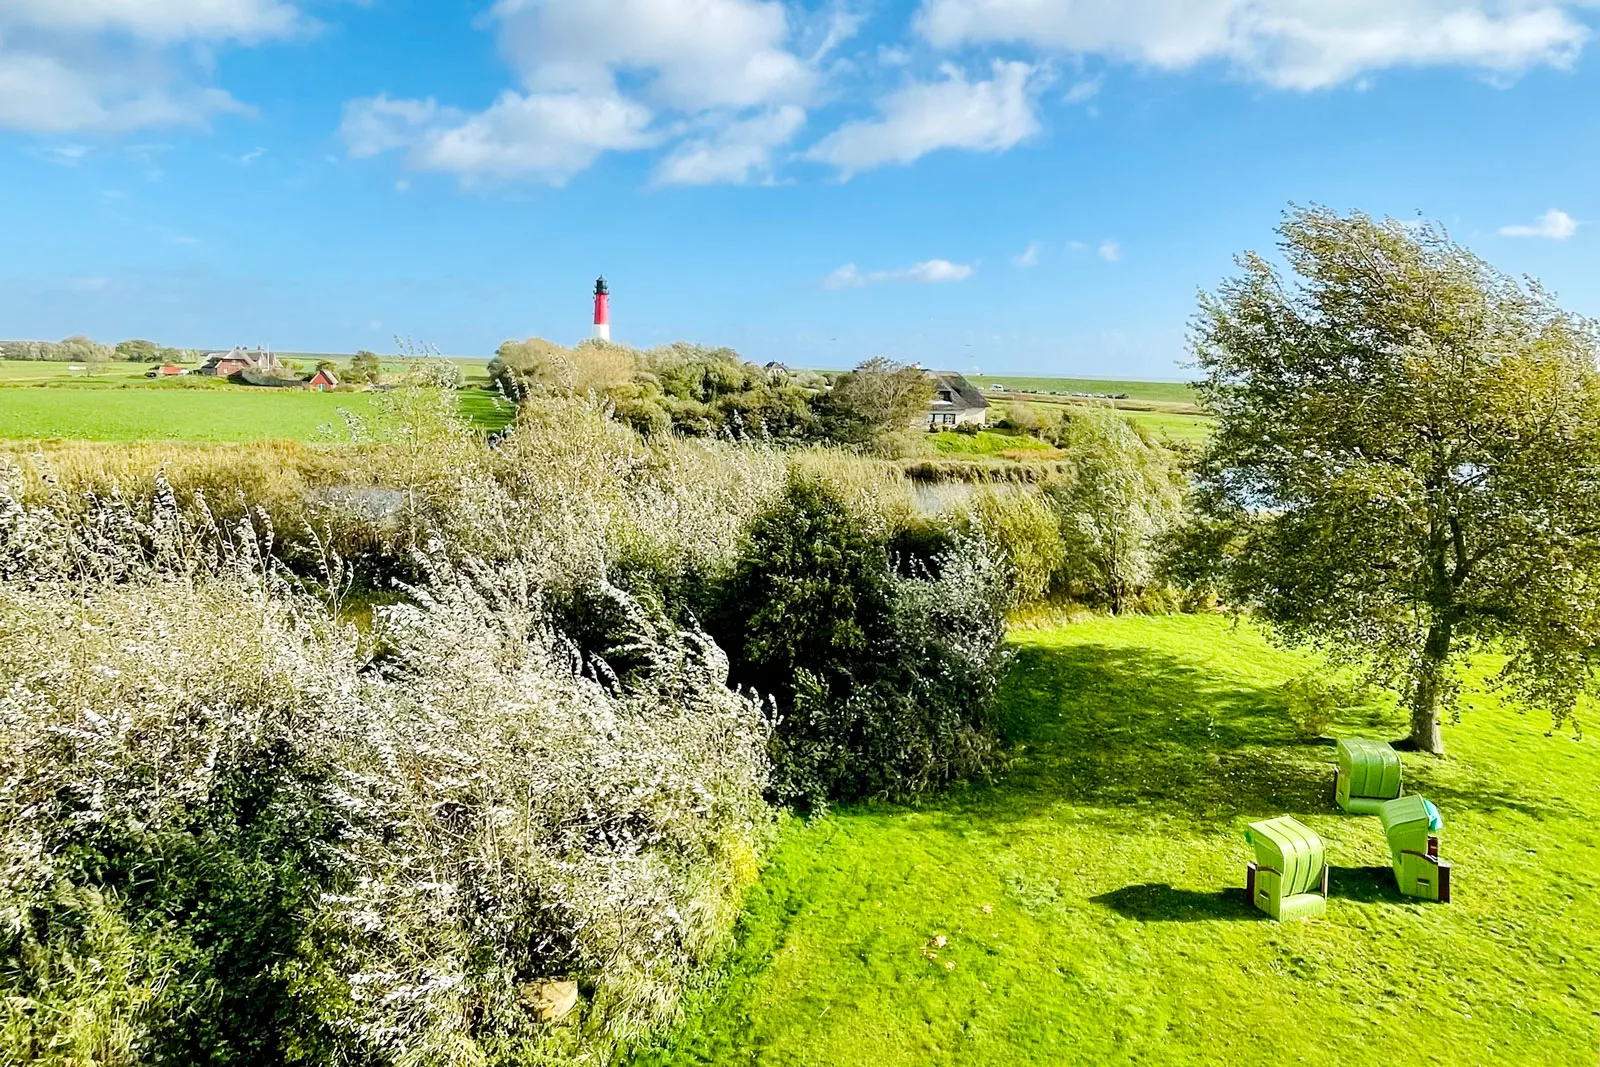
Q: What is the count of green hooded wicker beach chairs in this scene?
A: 3